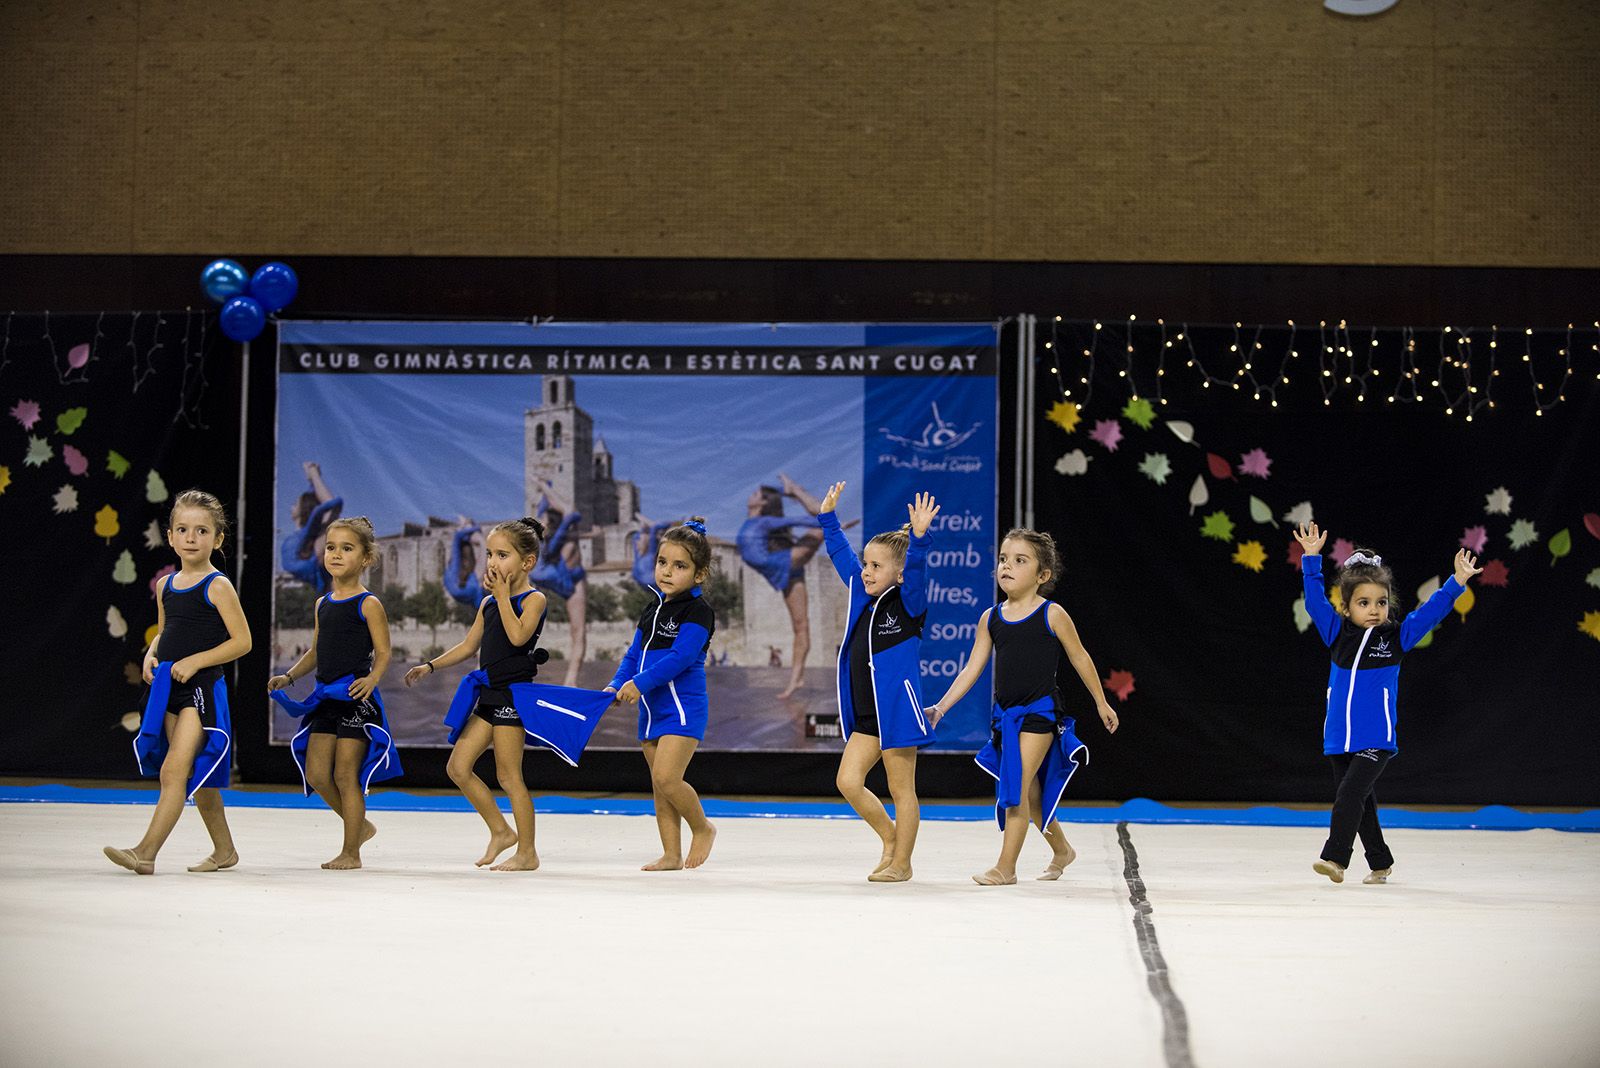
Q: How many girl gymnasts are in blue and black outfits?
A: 7